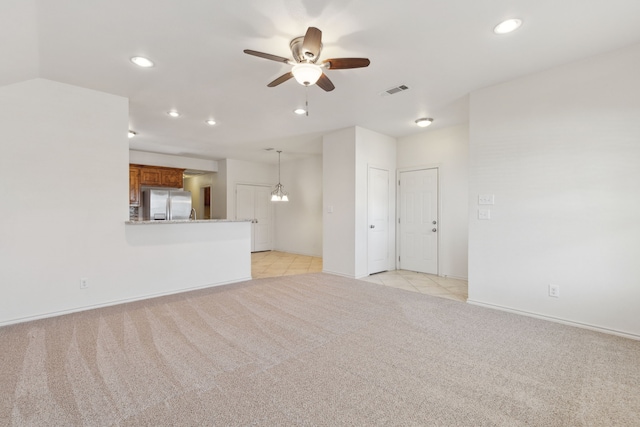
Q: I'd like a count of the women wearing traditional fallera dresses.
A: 0